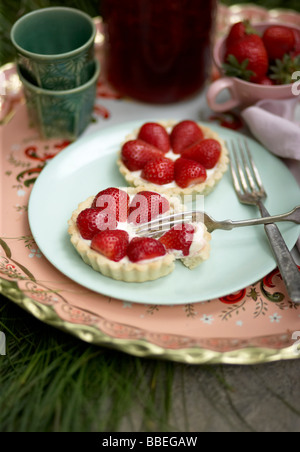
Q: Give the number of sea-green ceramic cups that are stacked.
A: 2